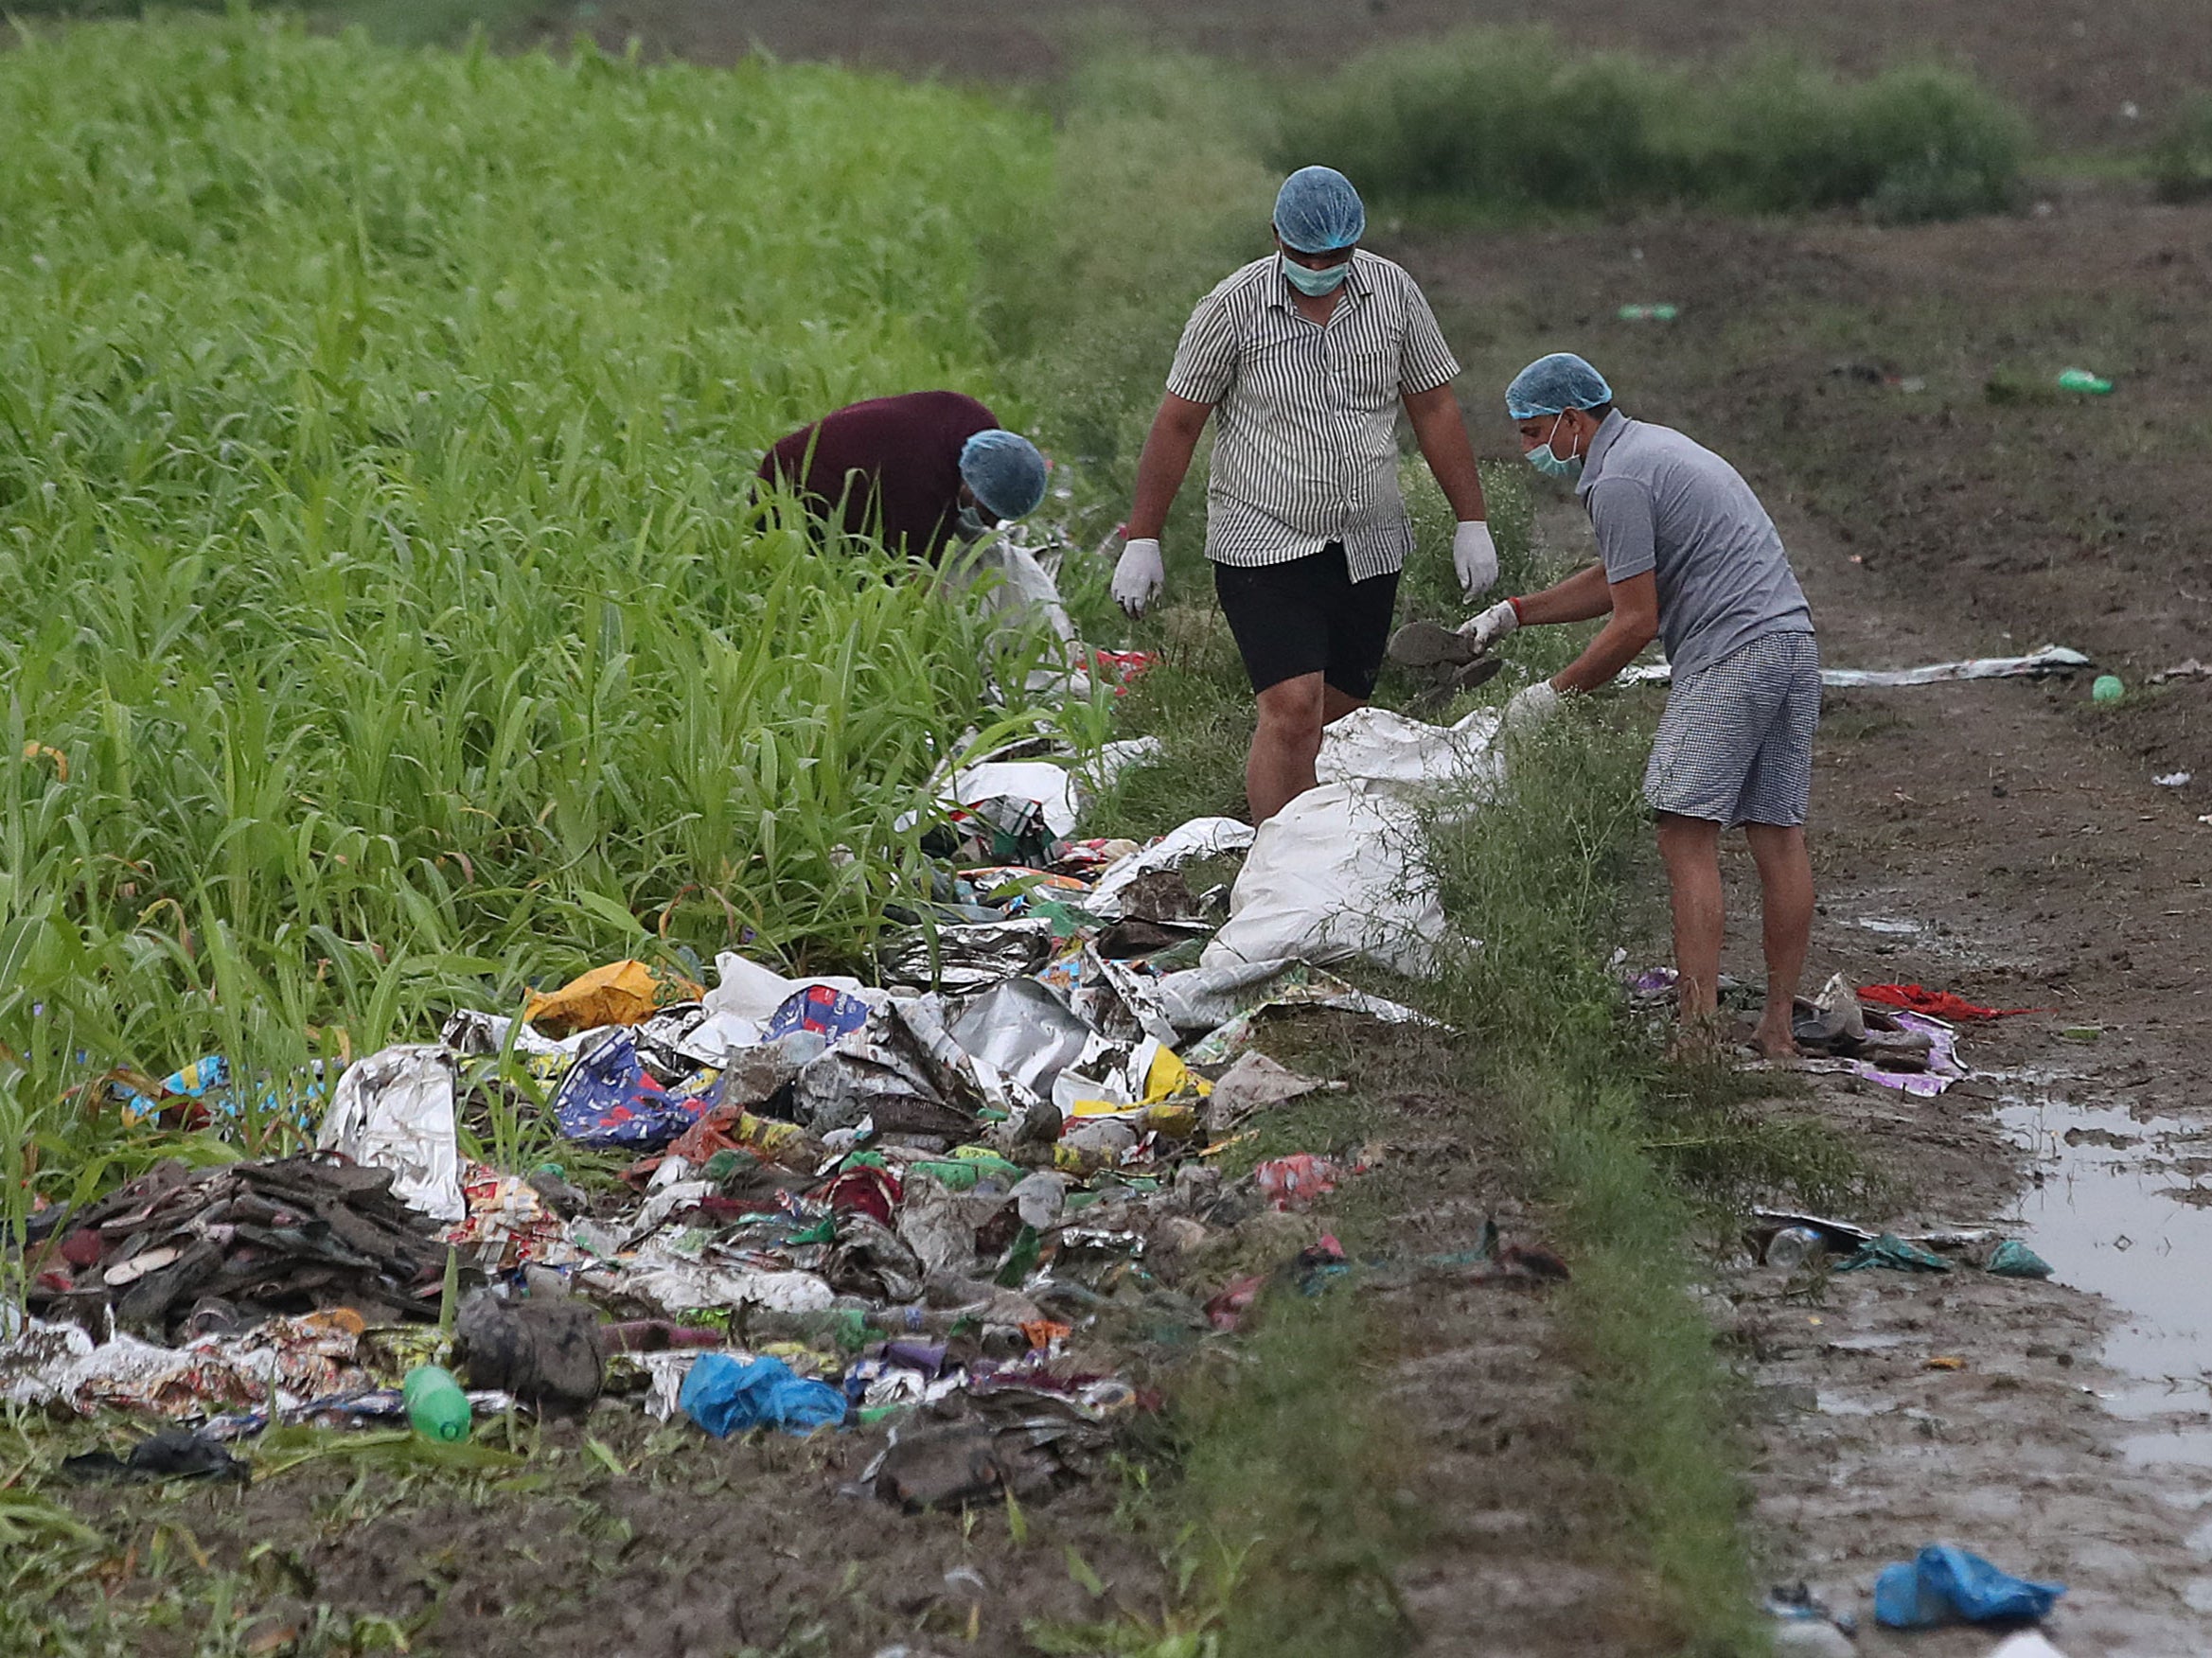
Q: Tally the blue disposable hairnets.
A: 3